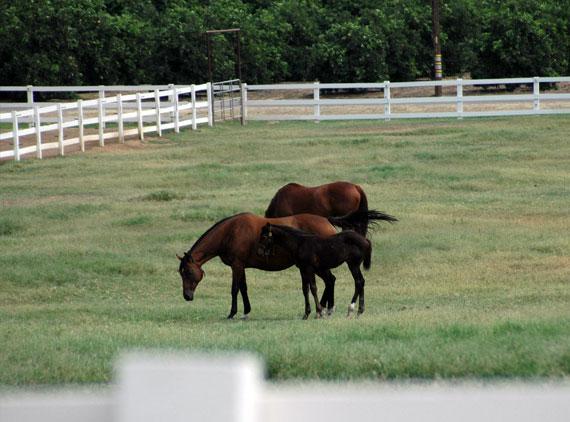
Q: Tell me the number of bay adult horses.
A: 2